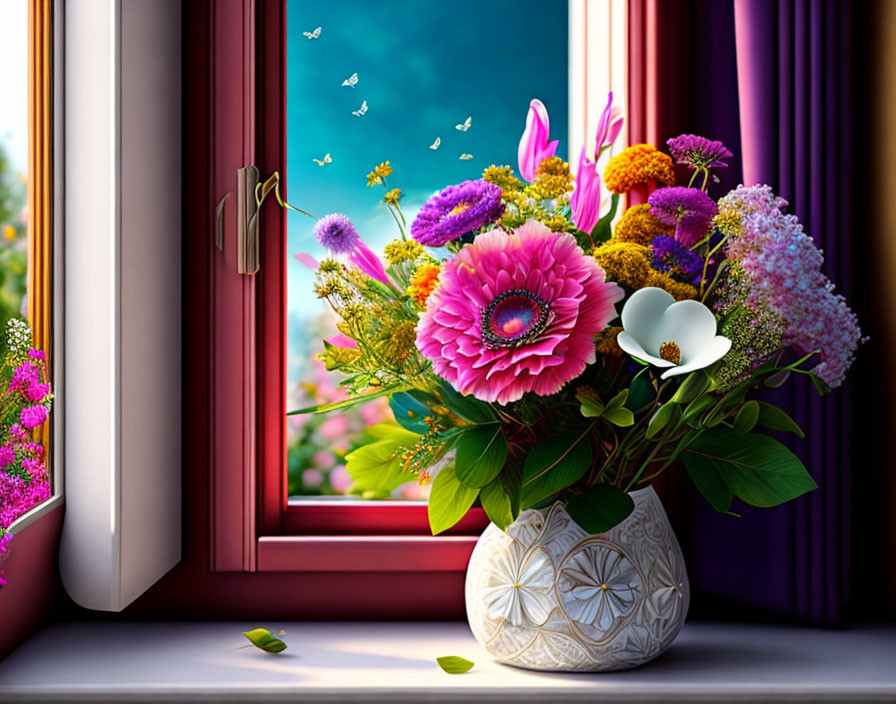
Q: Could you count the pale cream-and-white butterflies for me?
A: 7